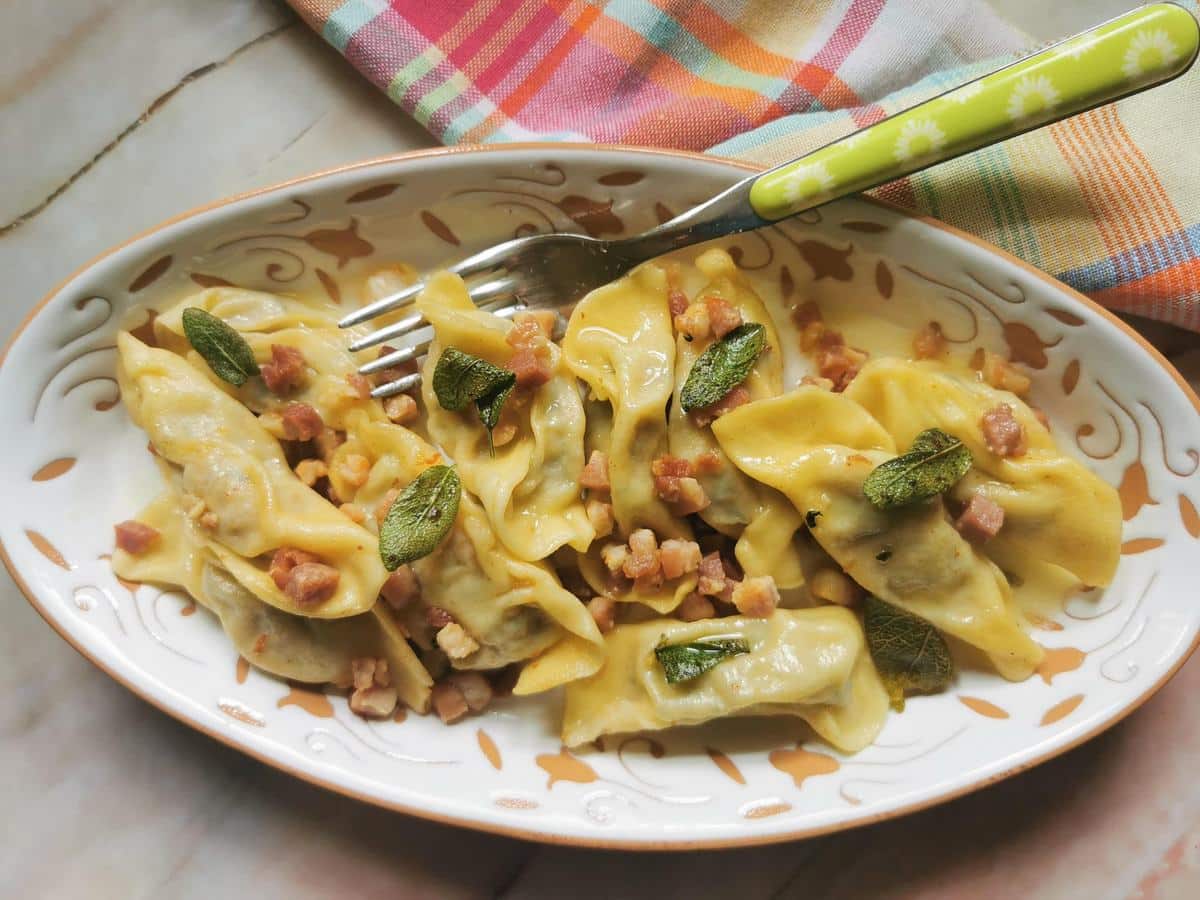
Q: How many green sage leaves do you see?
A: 7